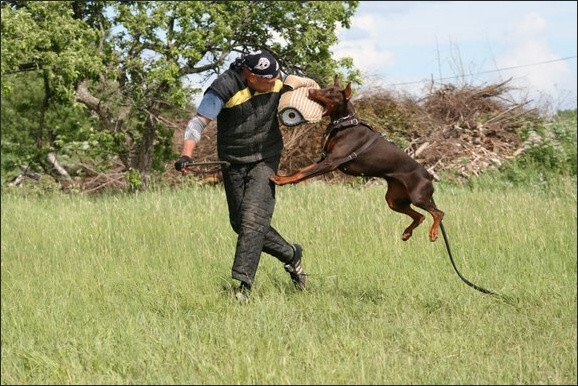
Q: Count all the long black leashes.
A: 1